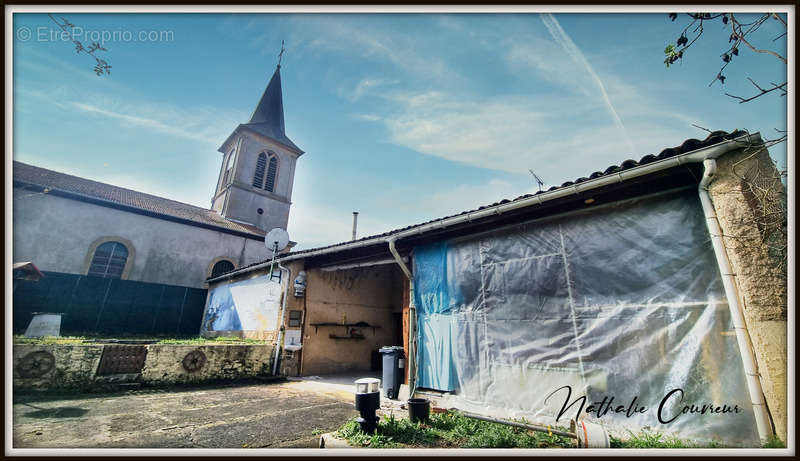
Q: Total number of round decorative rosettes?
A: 2